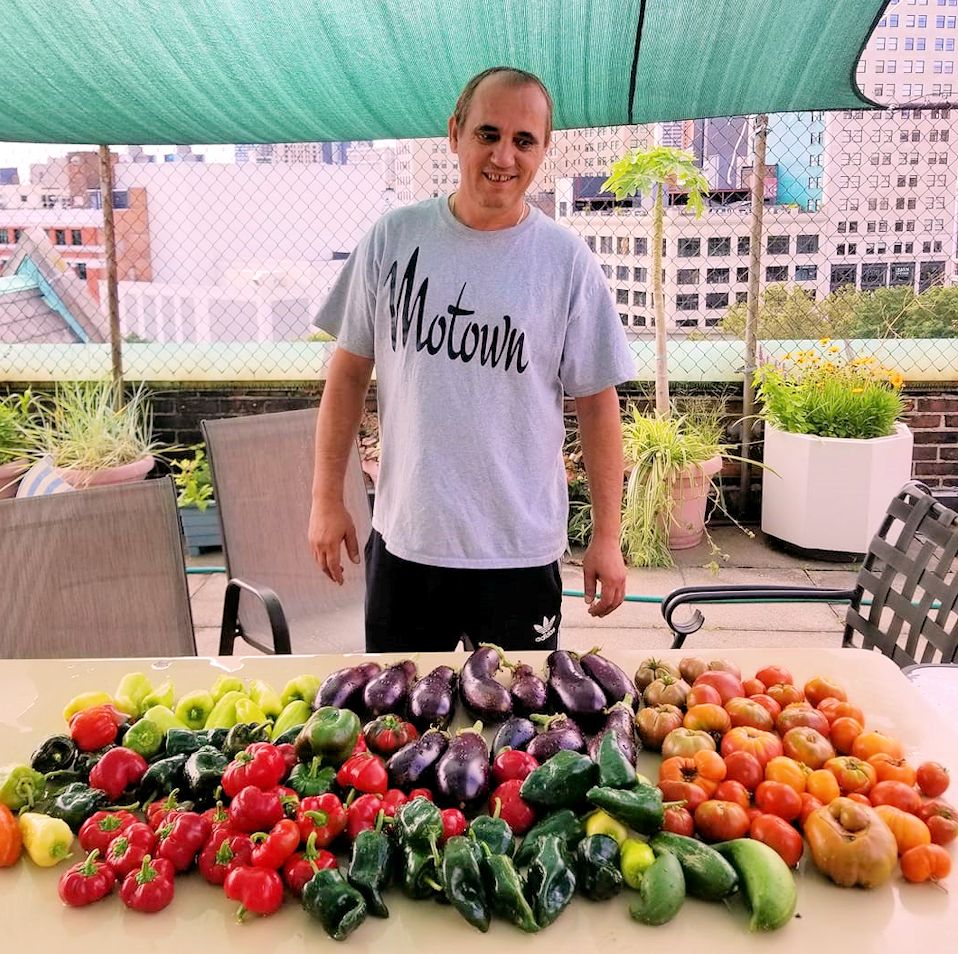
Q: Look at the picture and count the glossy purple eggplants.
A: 12